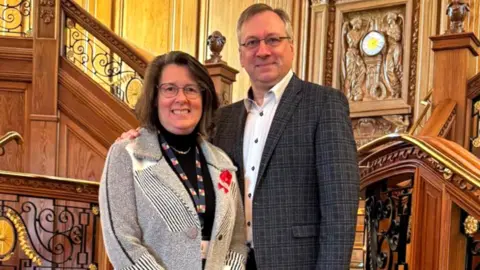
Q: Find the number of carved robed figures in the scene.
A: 2